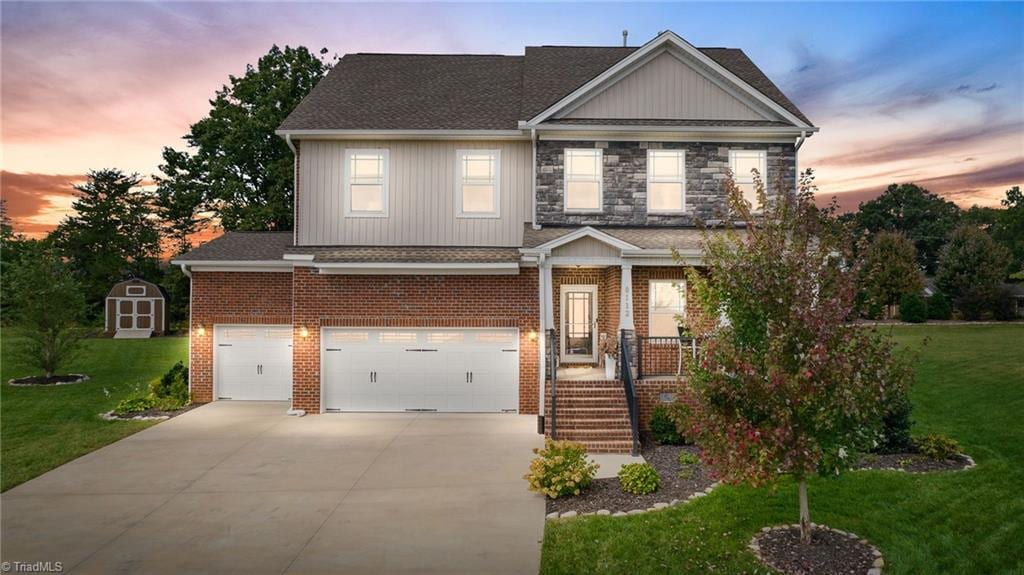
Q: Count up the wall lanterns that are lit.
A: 3